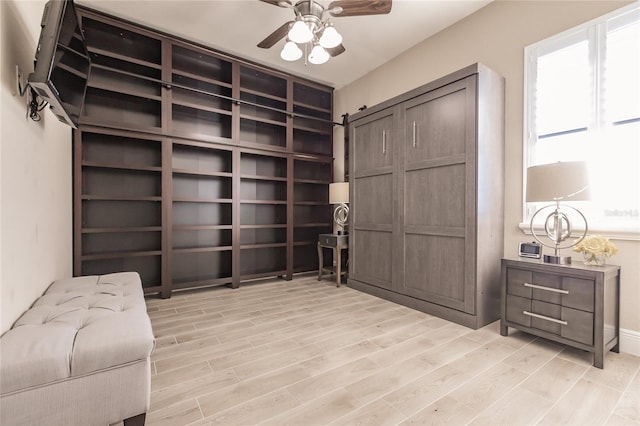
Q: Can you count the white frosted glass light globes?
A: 4